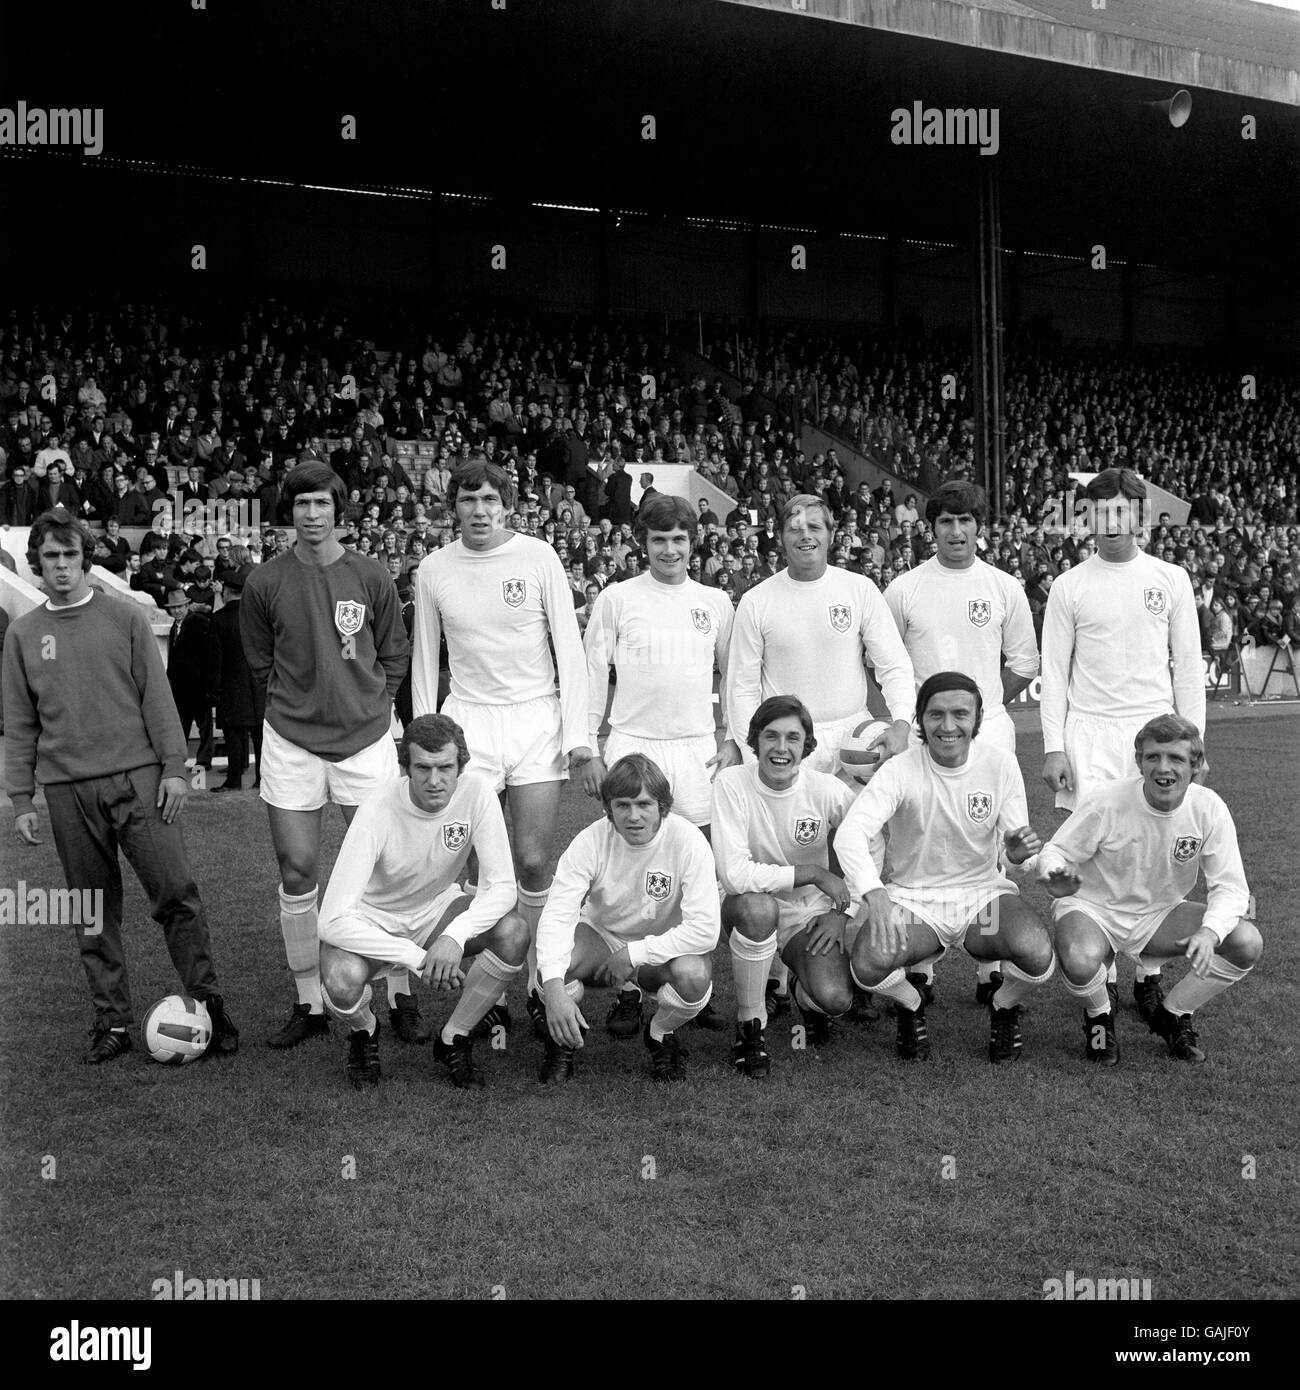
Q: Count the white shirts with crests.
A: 10